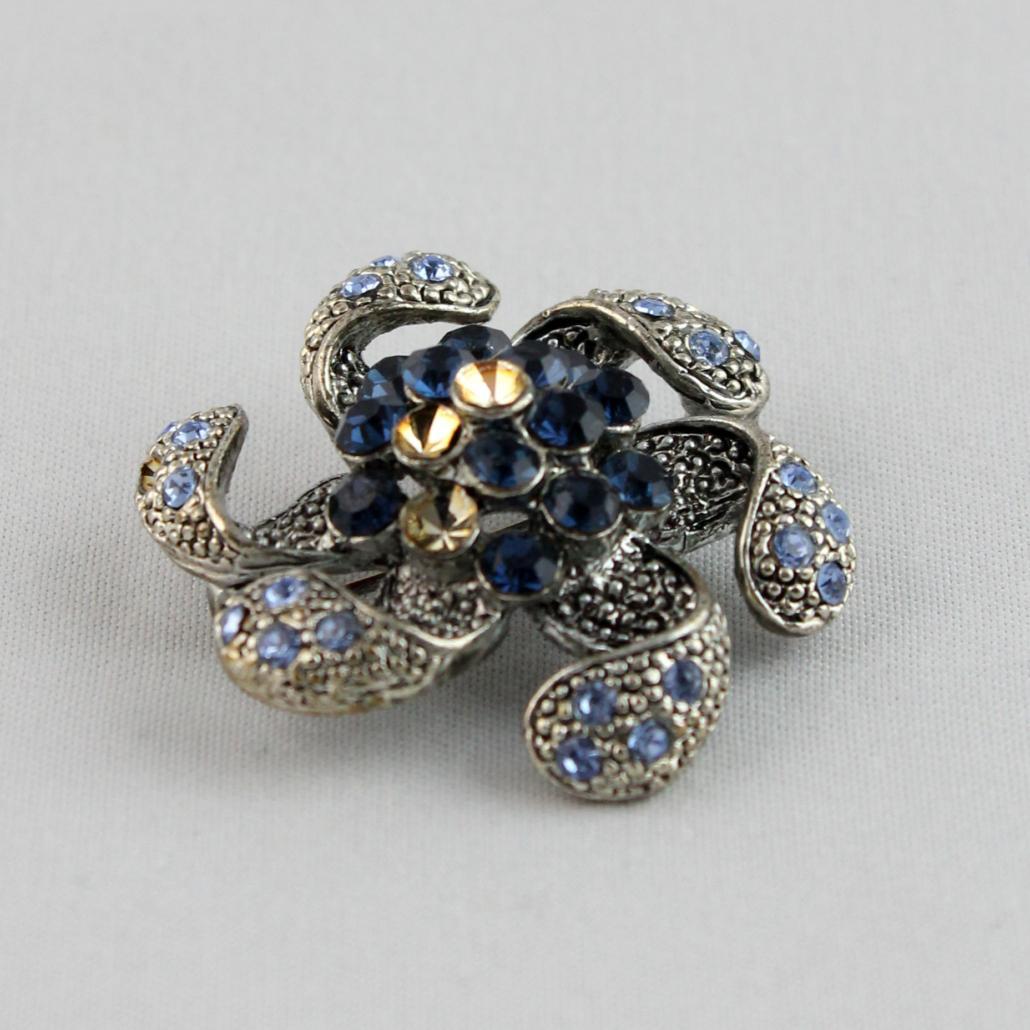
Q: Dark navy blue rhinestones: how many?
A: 13